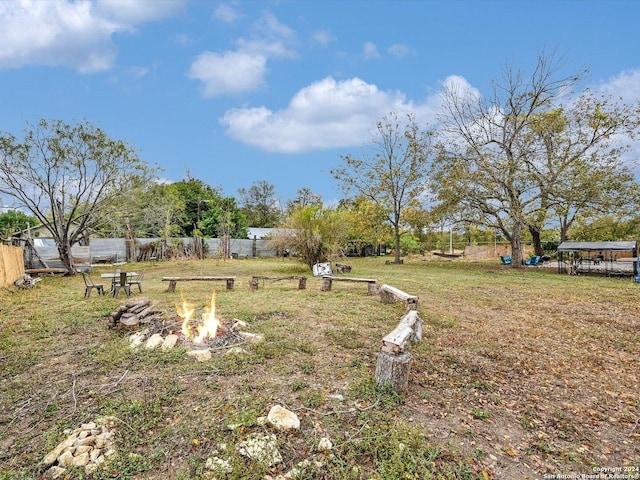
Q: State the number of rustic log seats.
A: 5